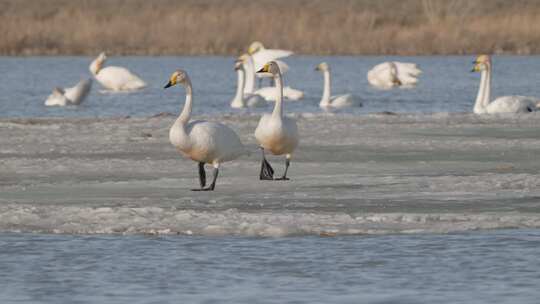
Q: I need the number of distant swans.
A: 9